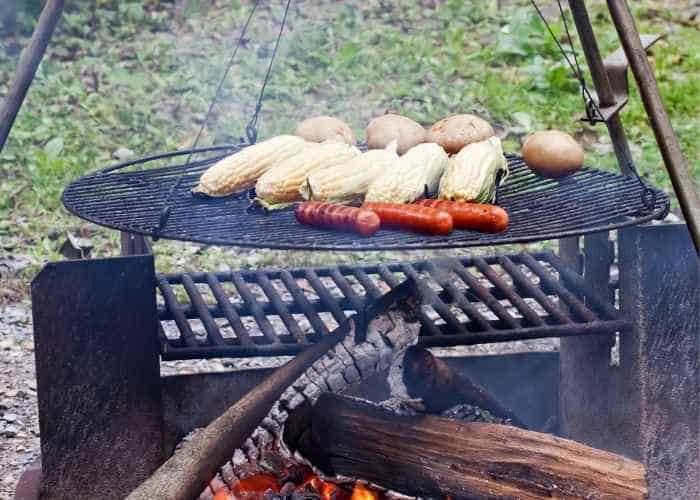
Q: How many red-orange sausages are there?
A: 3